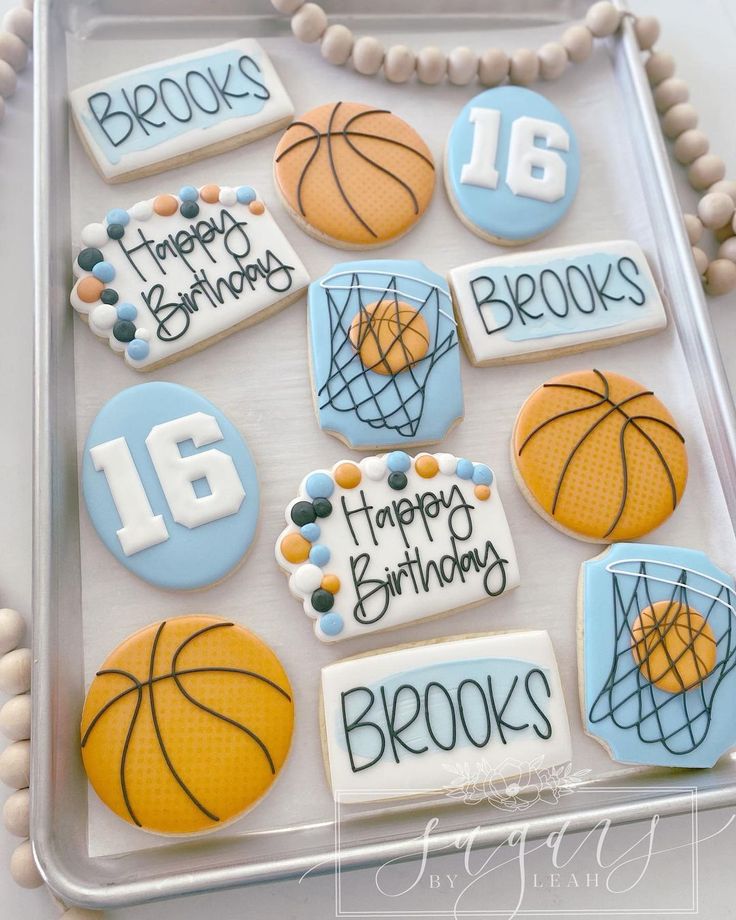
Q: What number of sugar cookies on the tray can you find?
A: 12